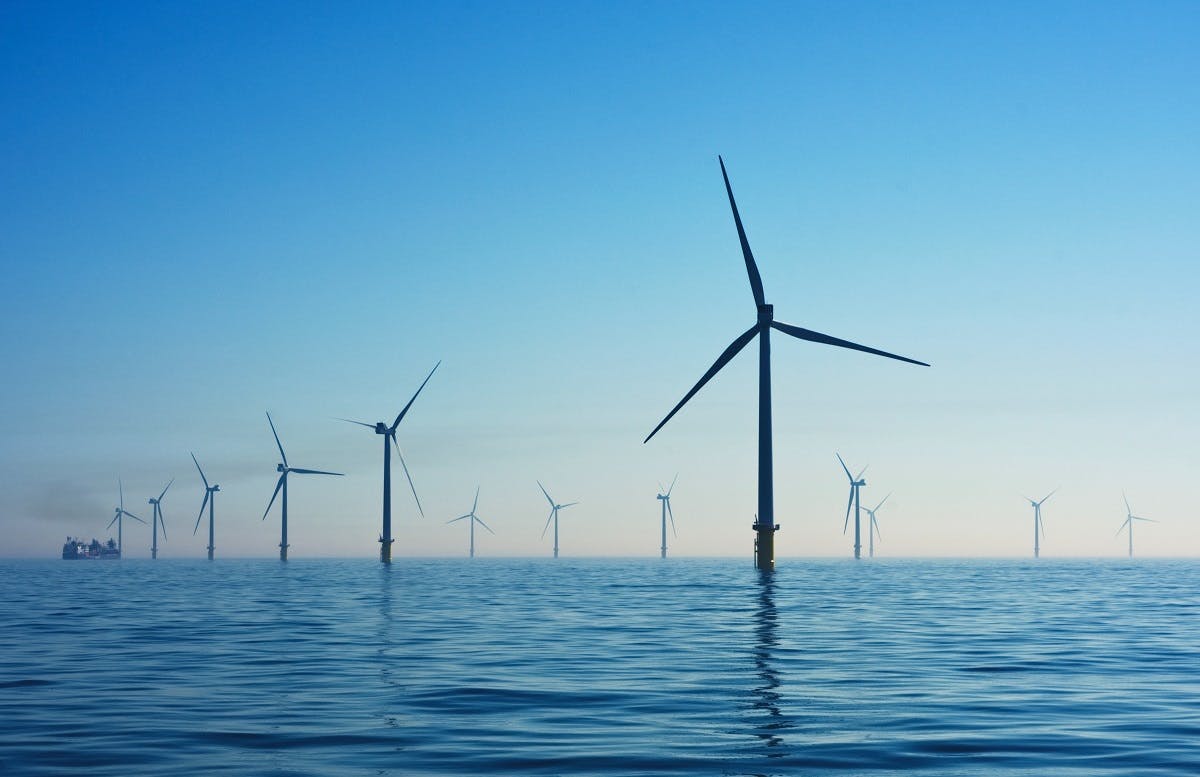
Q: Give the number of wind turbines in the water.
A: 13